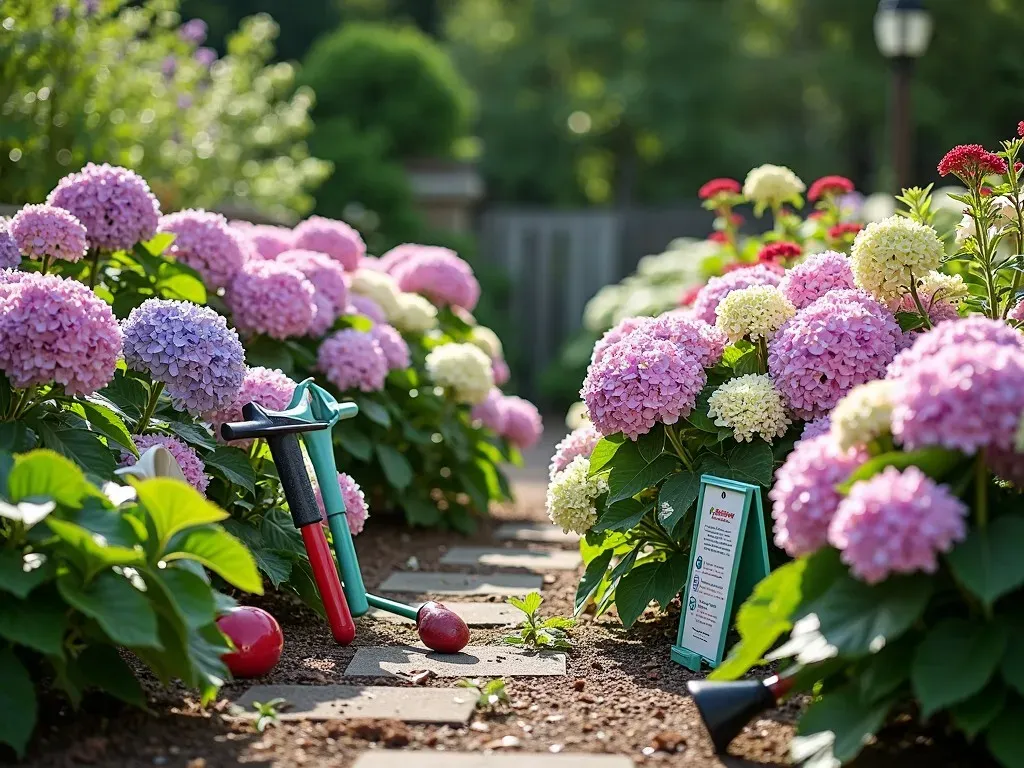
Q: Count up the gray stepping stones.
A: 7